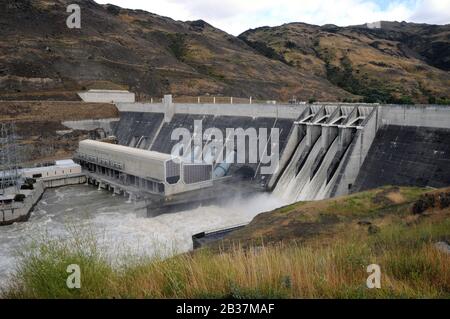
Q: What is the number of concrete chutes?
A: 4